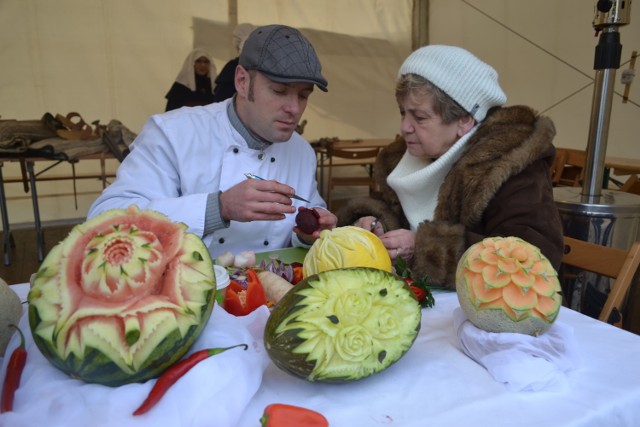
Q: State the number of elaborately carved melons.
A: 4